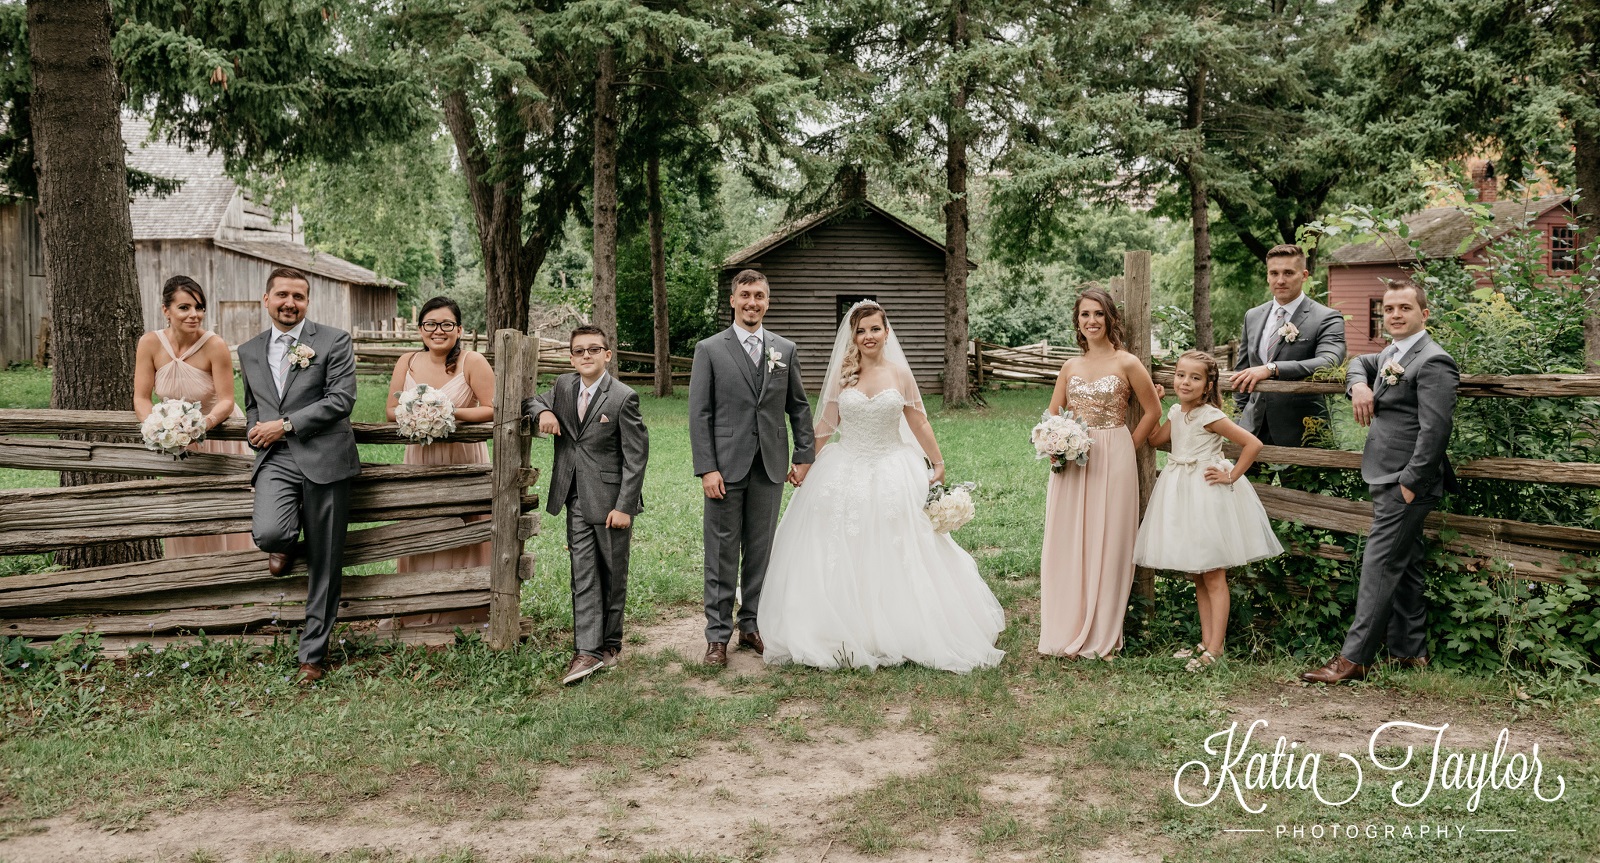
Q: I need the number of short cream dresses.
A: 1